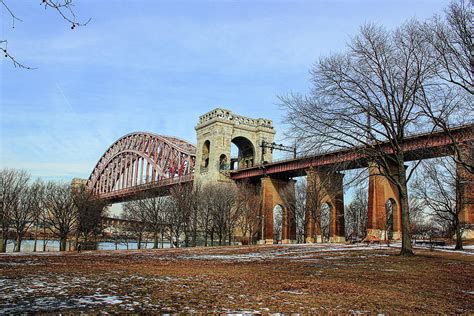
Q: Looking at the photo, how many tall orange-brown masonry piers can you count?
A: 4